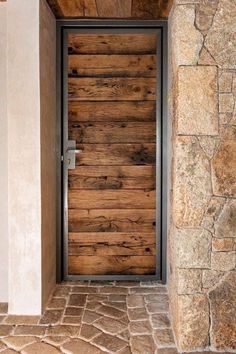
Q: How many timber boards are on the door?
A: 11